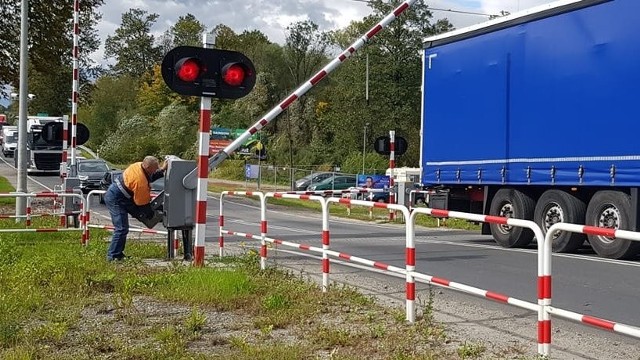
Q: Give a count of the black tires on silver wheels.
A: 3